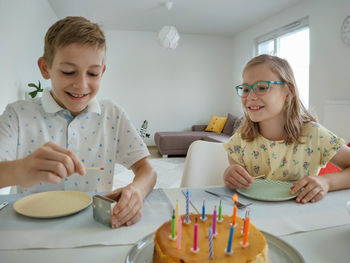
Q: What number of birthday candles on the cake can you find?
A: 13